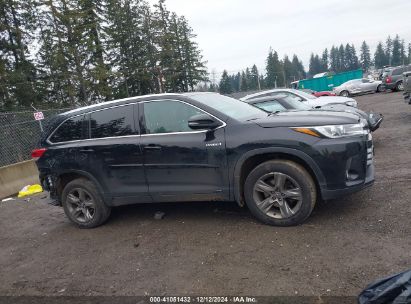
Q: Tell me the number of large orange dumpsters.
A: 0